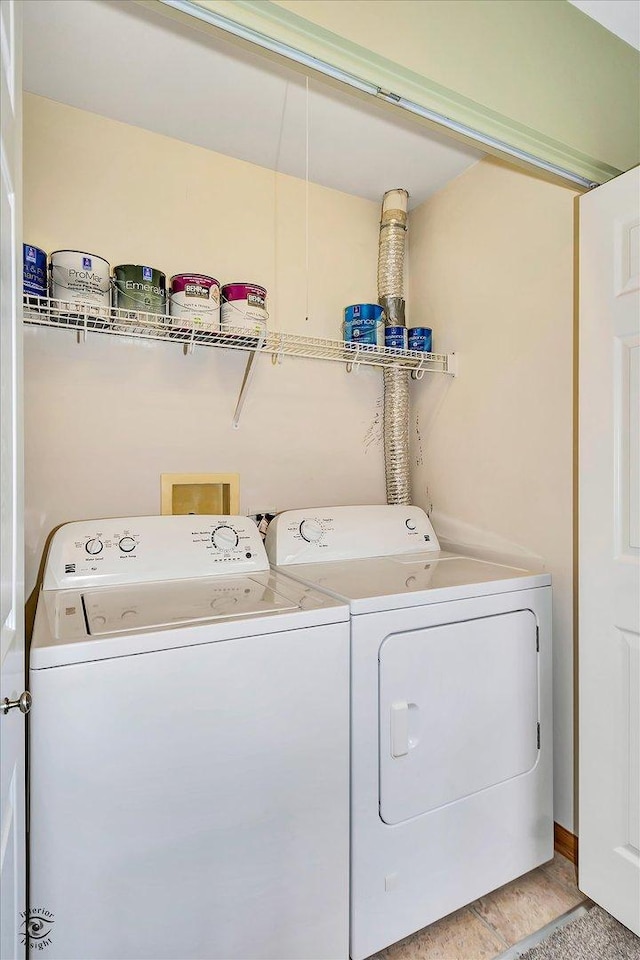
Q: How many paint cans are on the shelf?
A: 8